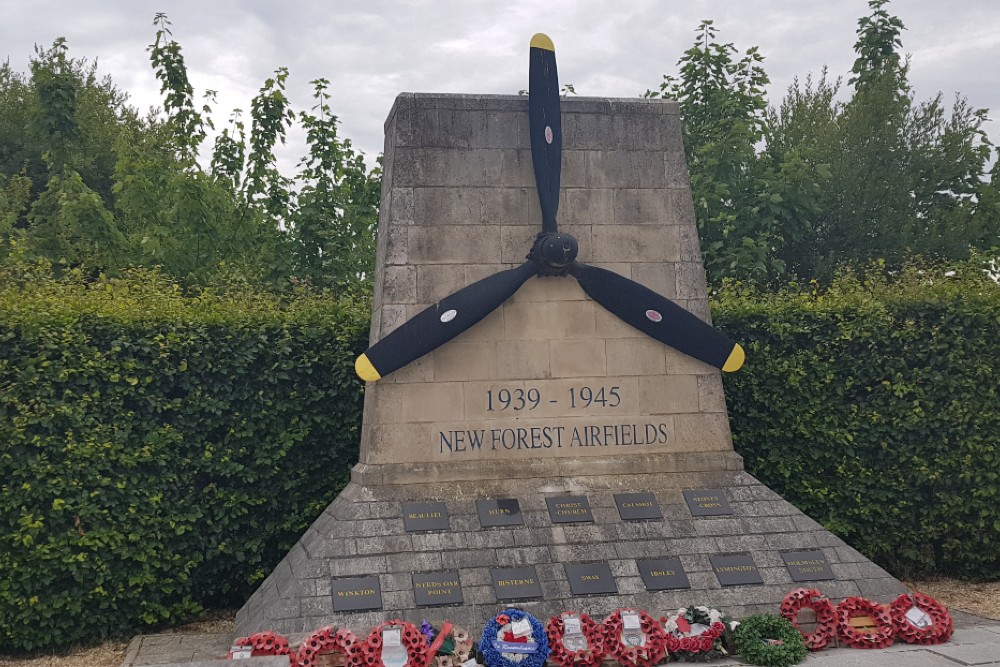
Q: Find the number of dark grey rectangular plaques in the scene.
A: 12